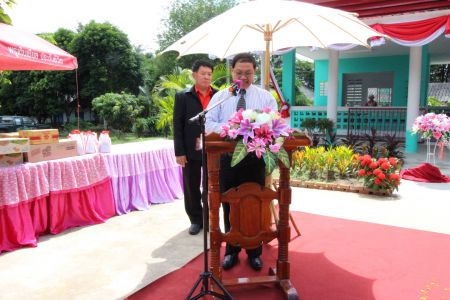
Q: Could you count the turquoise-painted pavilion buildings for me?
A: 1